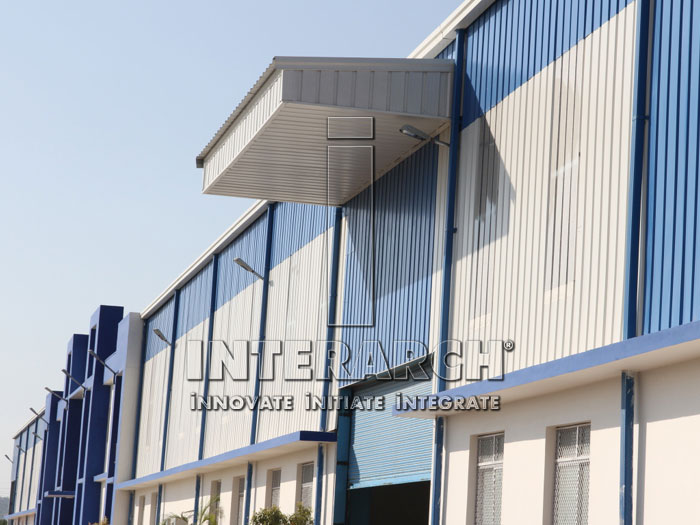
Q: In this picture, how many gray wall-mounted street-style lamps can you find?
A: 10